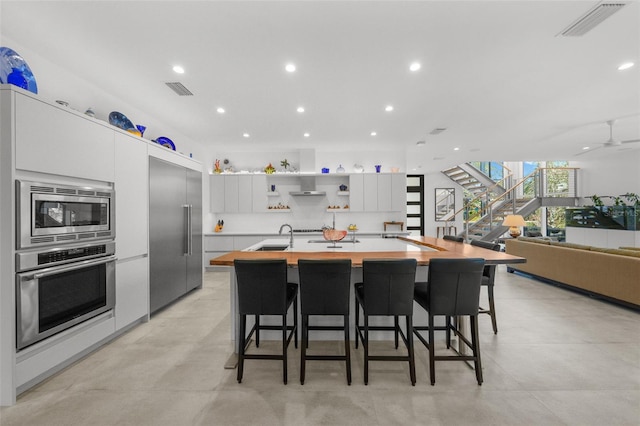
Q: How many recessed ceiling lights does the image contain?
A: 12